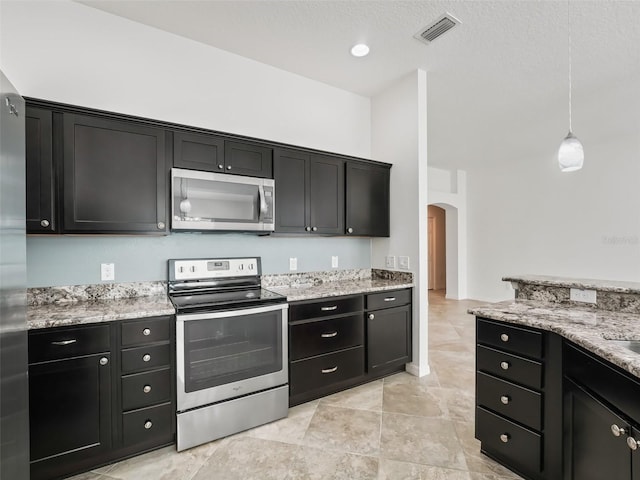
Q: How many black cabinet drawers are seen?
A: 13